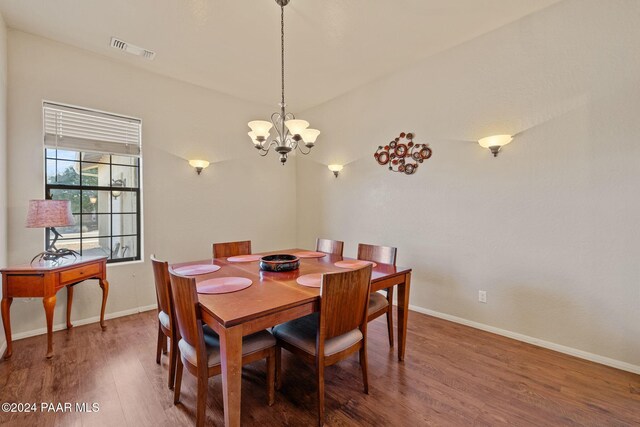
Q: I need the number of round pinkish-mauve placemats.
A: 6